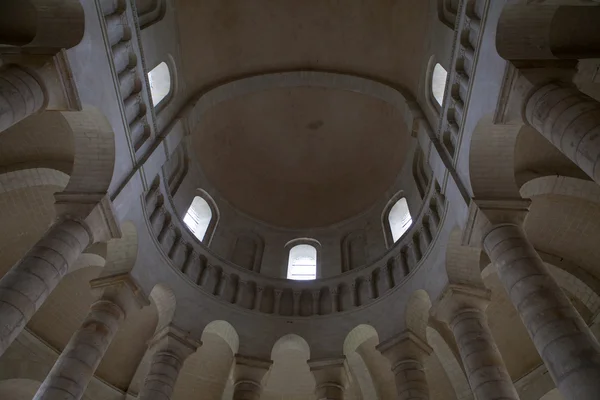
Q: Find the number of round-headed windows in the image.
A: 5